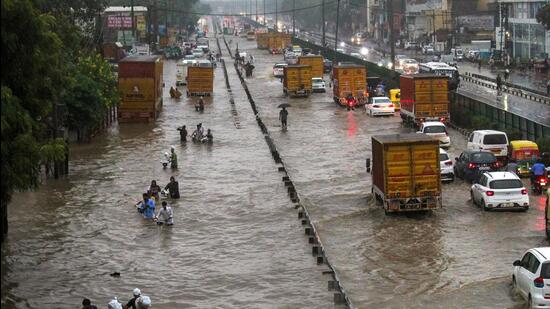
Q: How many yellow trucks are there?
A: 9